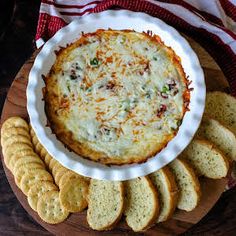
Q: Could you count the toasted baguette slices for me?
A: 7